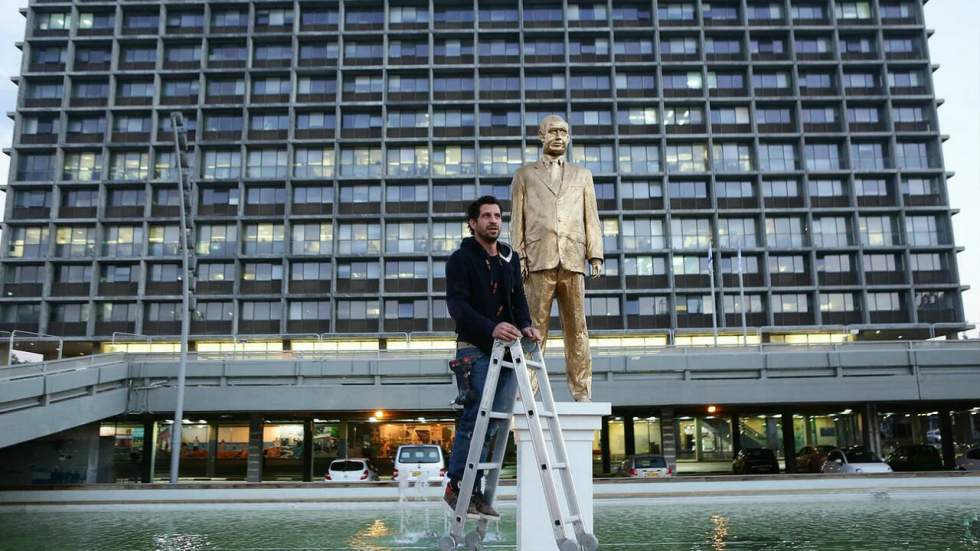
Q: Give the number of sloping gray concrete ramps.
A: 1